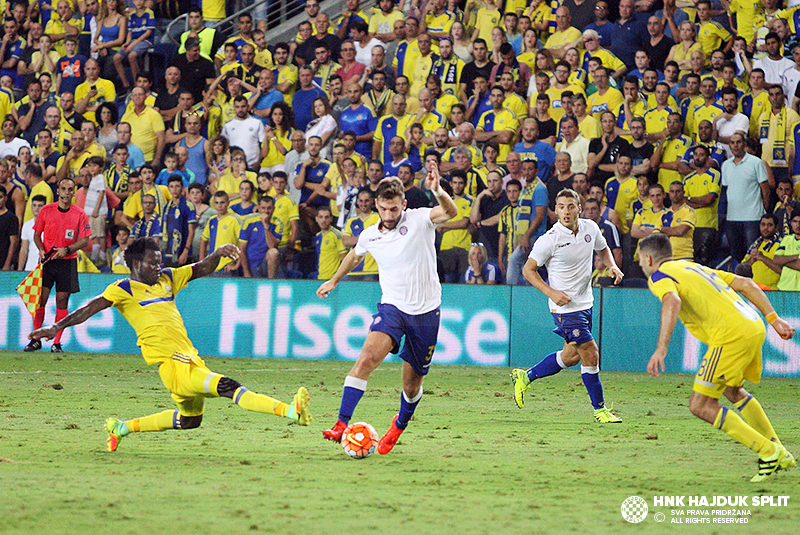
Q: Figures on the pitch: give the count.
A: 5